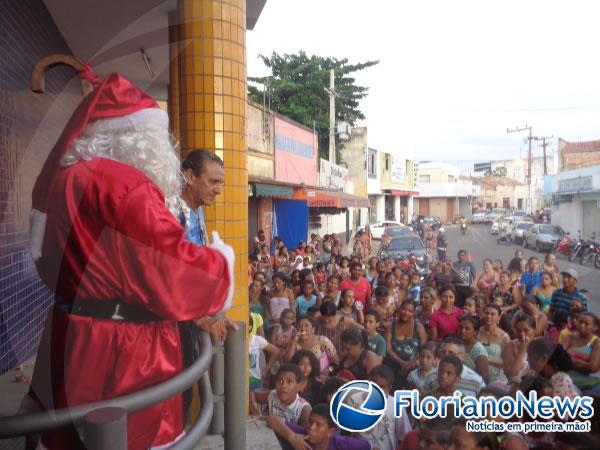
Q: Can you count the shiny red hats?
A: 1